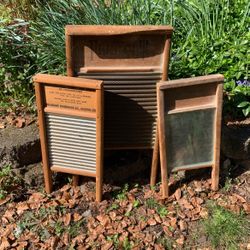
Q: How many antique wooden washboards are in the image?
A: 3